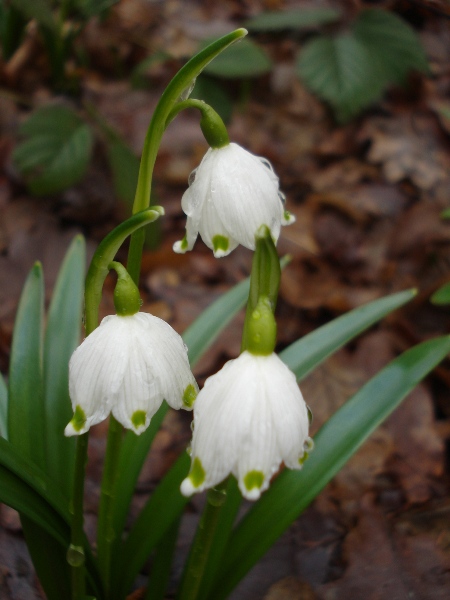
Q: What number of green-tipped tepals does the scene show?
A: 9